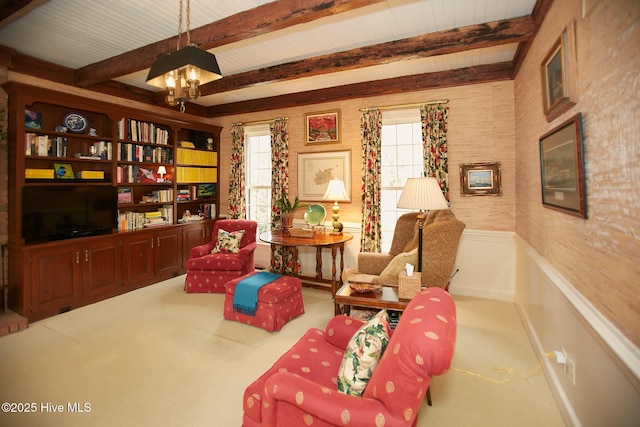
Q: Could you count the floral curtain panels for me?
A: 4